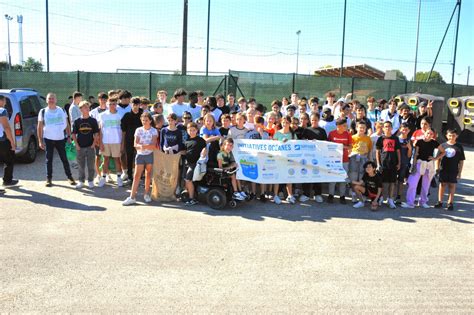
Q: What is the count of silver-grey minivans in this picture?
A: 1